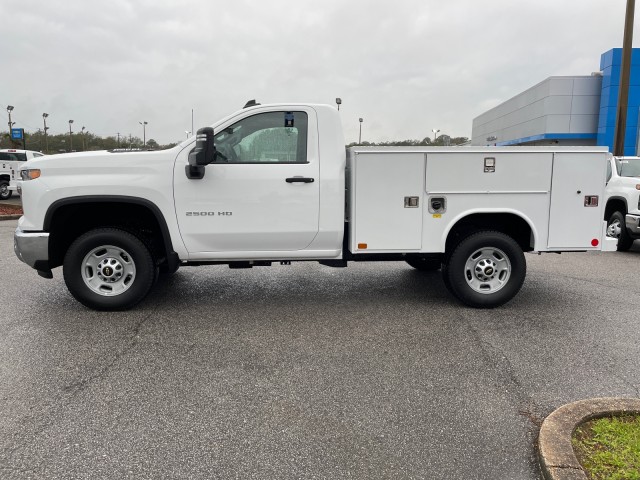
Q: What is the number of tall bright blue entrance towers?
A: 1